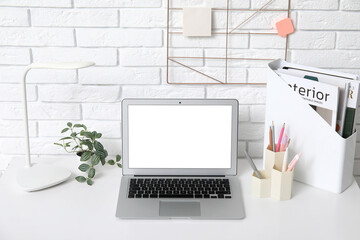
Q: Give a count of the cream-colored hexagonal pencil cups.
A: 3